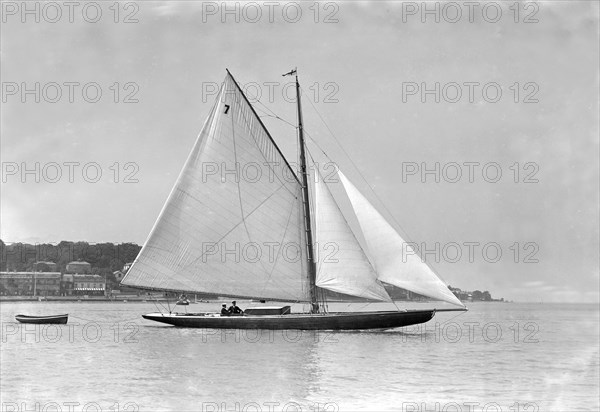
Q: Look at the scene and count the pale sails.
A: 3